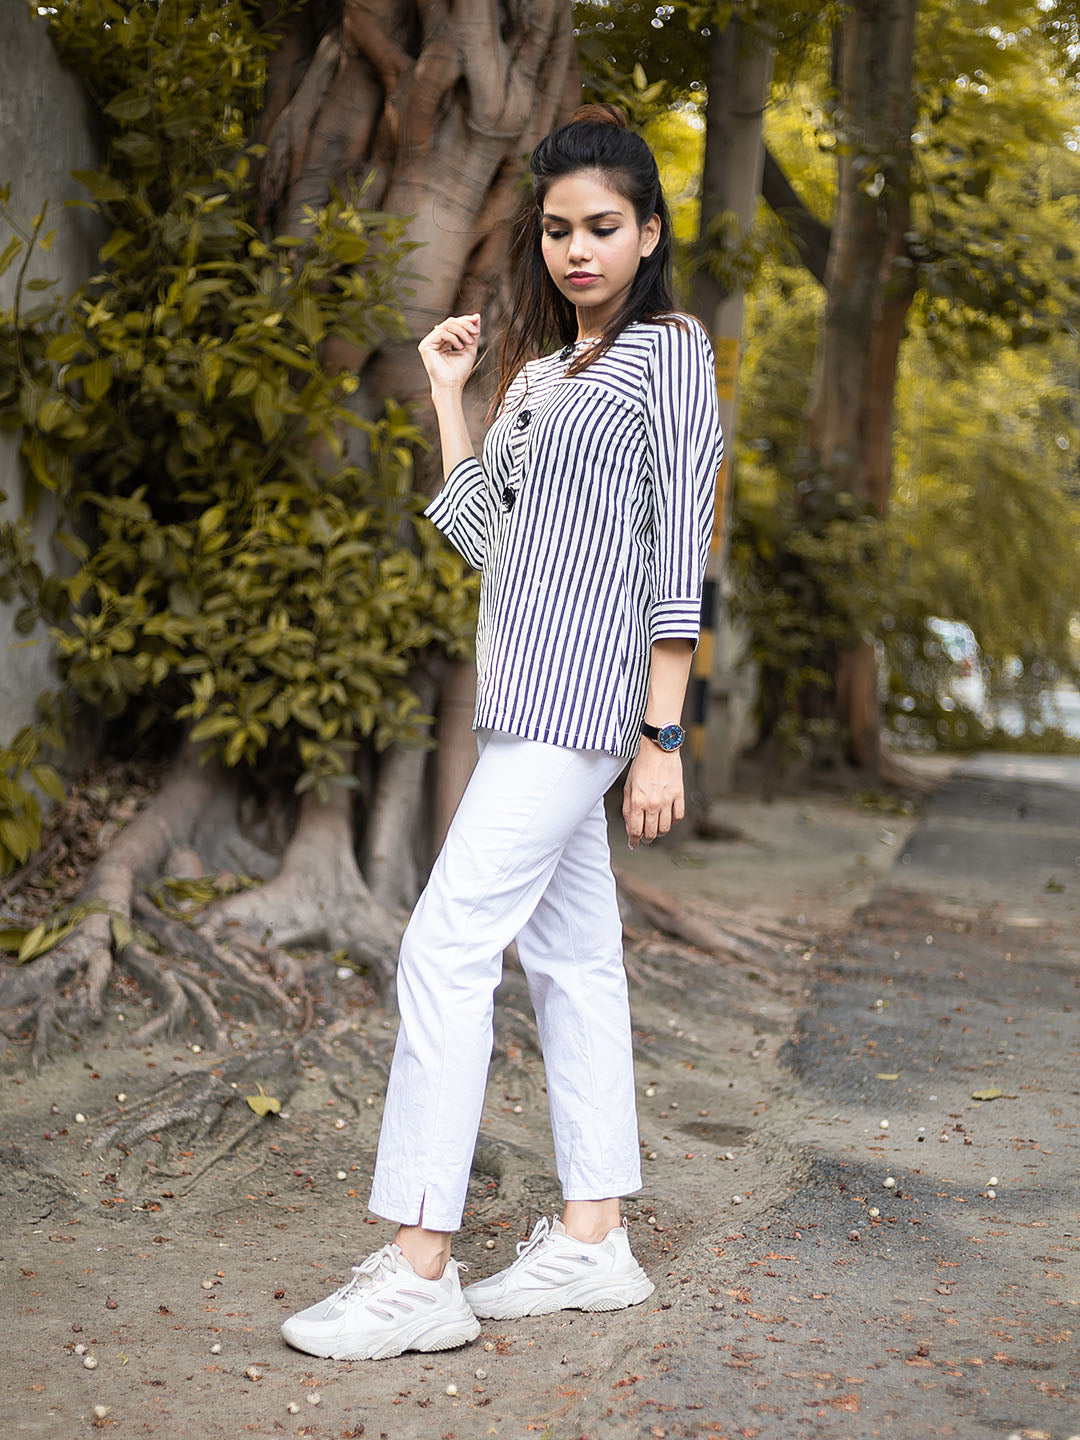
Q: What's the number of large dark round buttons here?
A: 3